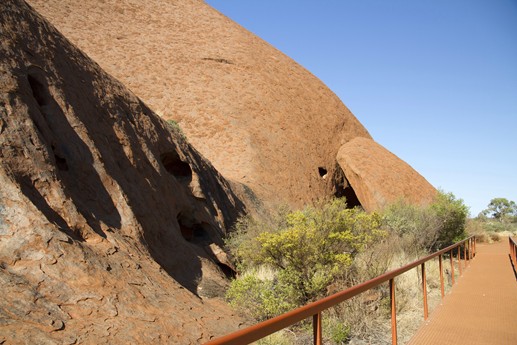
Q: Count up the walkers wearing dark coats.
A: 0